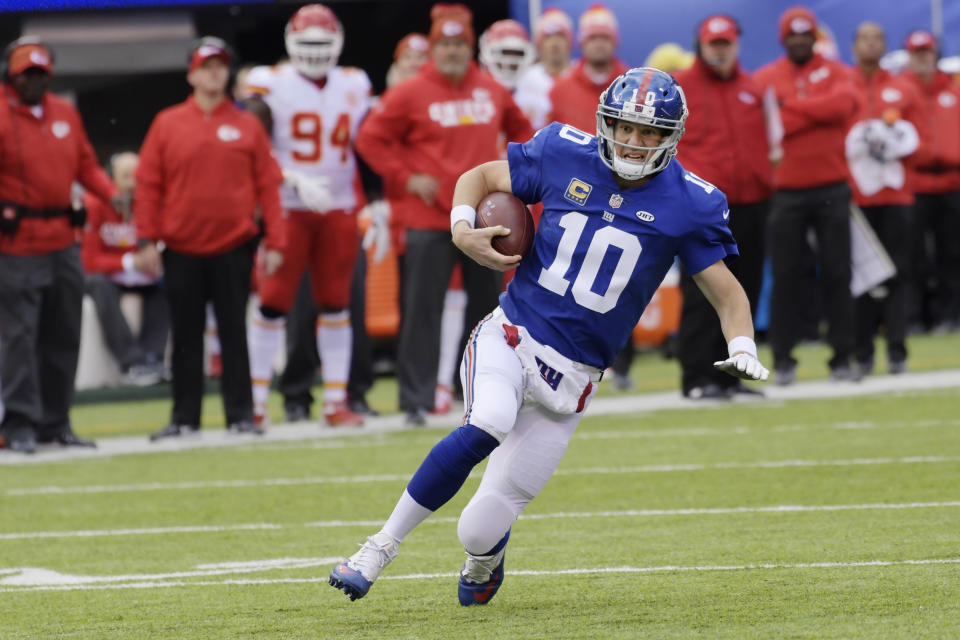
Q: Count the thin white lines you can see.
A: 4